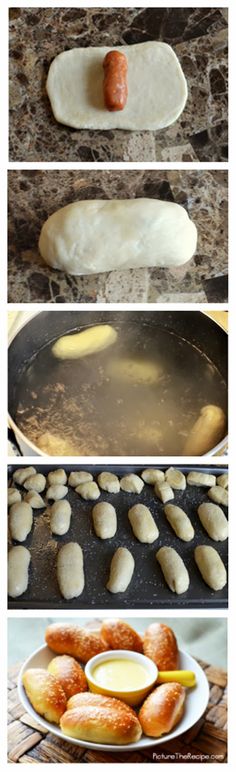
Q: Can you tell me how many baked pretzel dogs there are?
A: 8